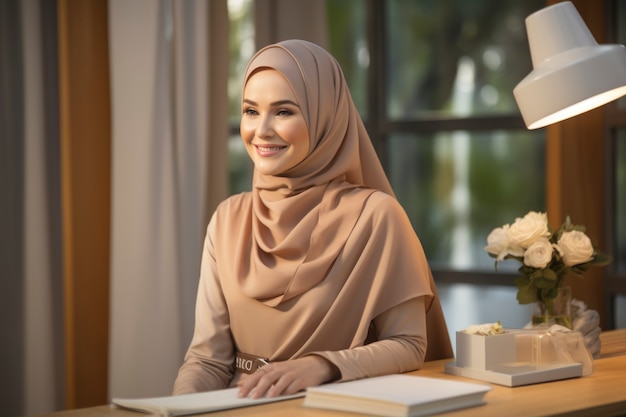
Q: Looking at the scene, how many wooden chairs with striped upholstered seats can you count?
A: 0